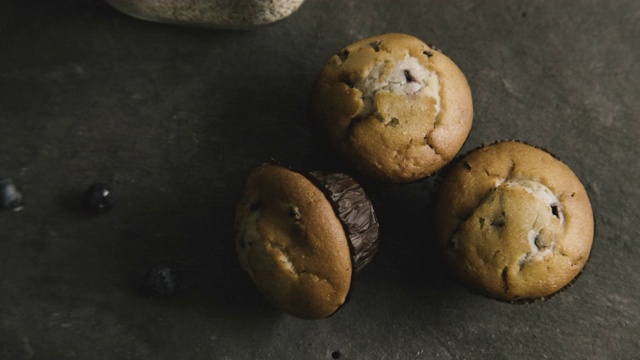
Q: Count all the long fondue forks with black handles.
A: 0